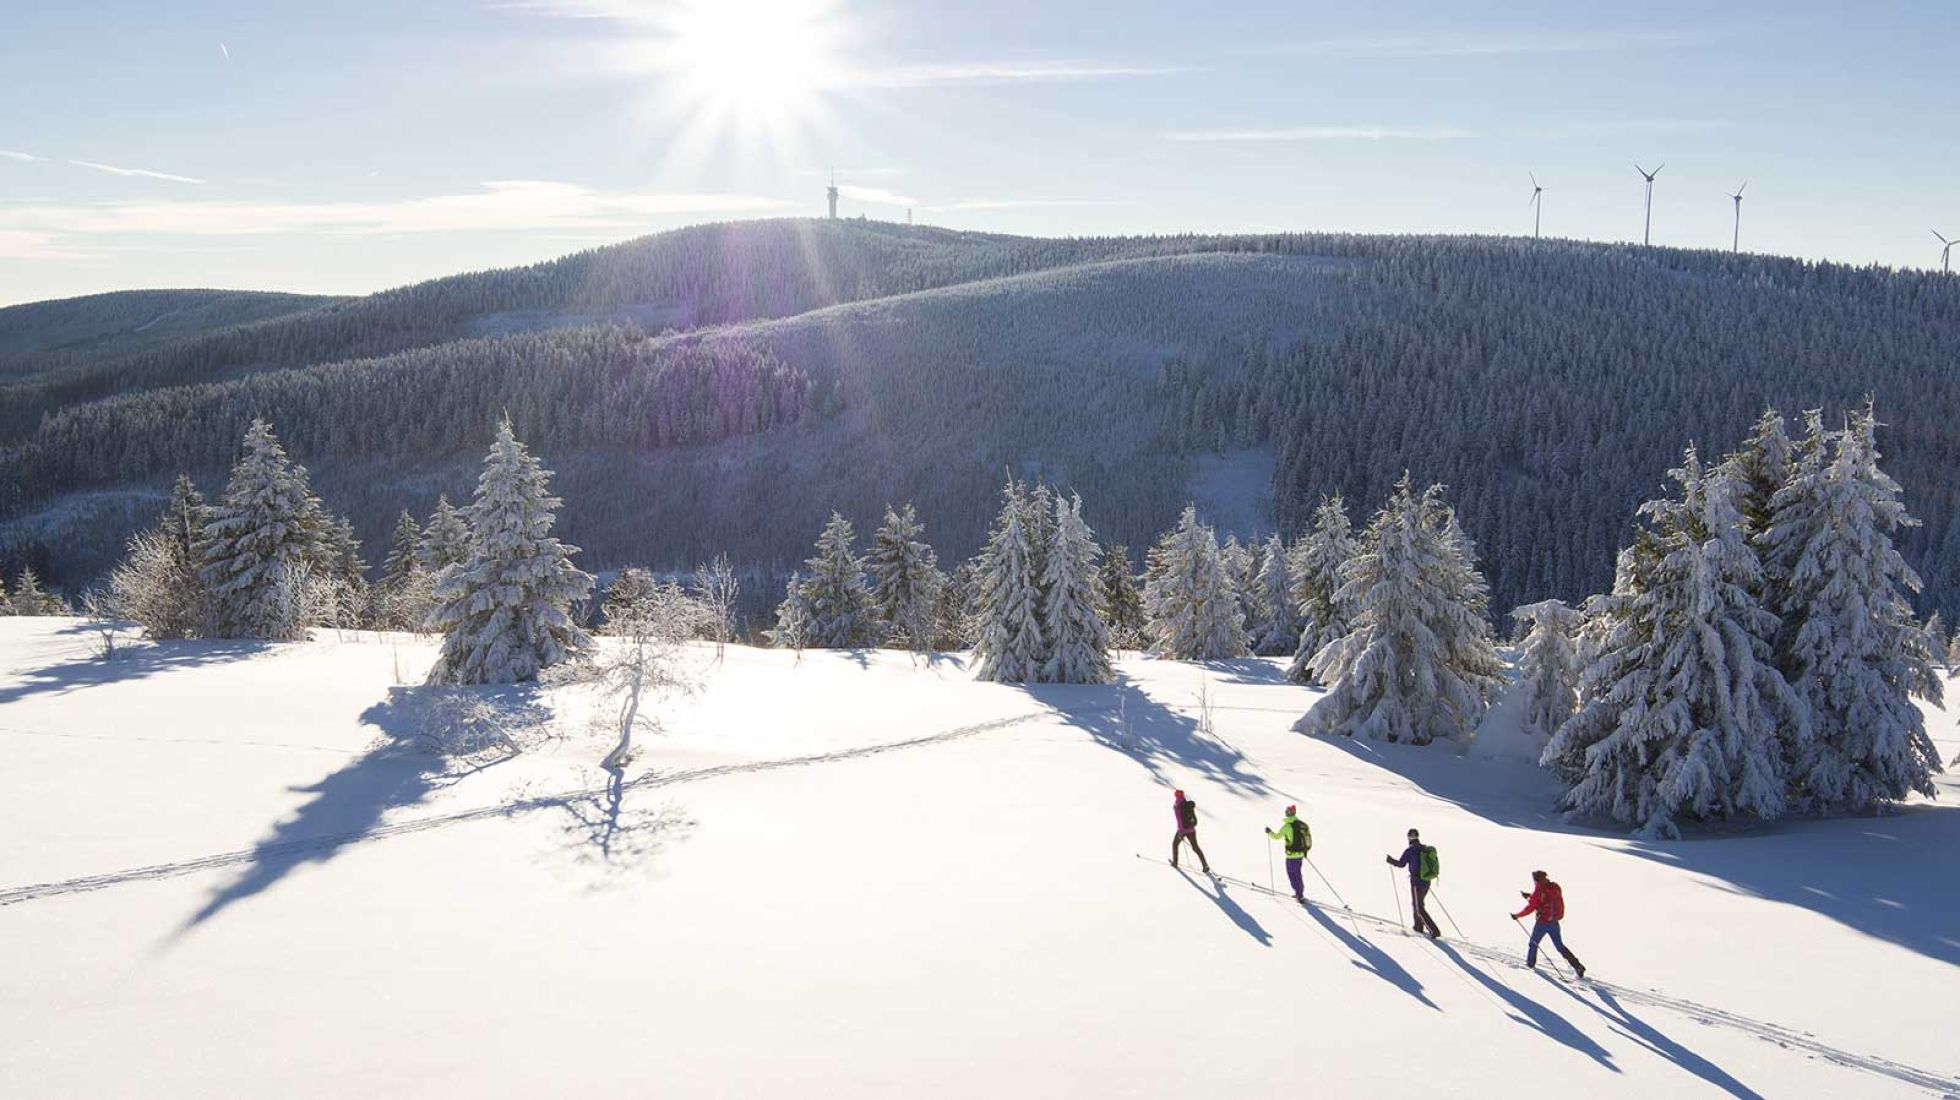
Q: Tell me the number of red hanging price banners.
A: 0